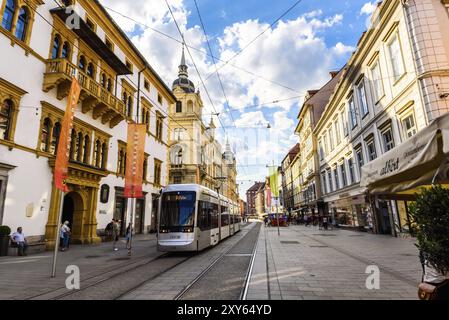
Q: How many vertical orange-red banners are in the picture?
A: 2